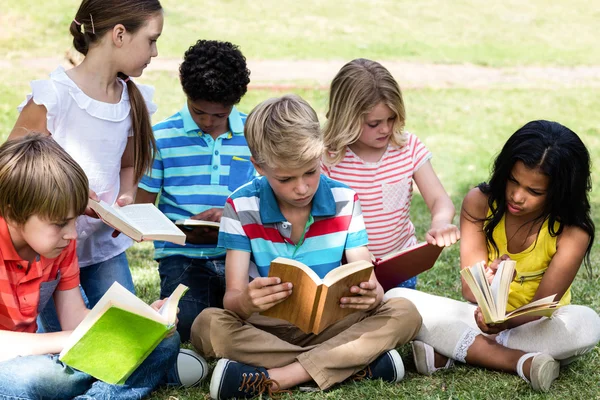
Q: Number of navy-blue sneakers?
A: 2